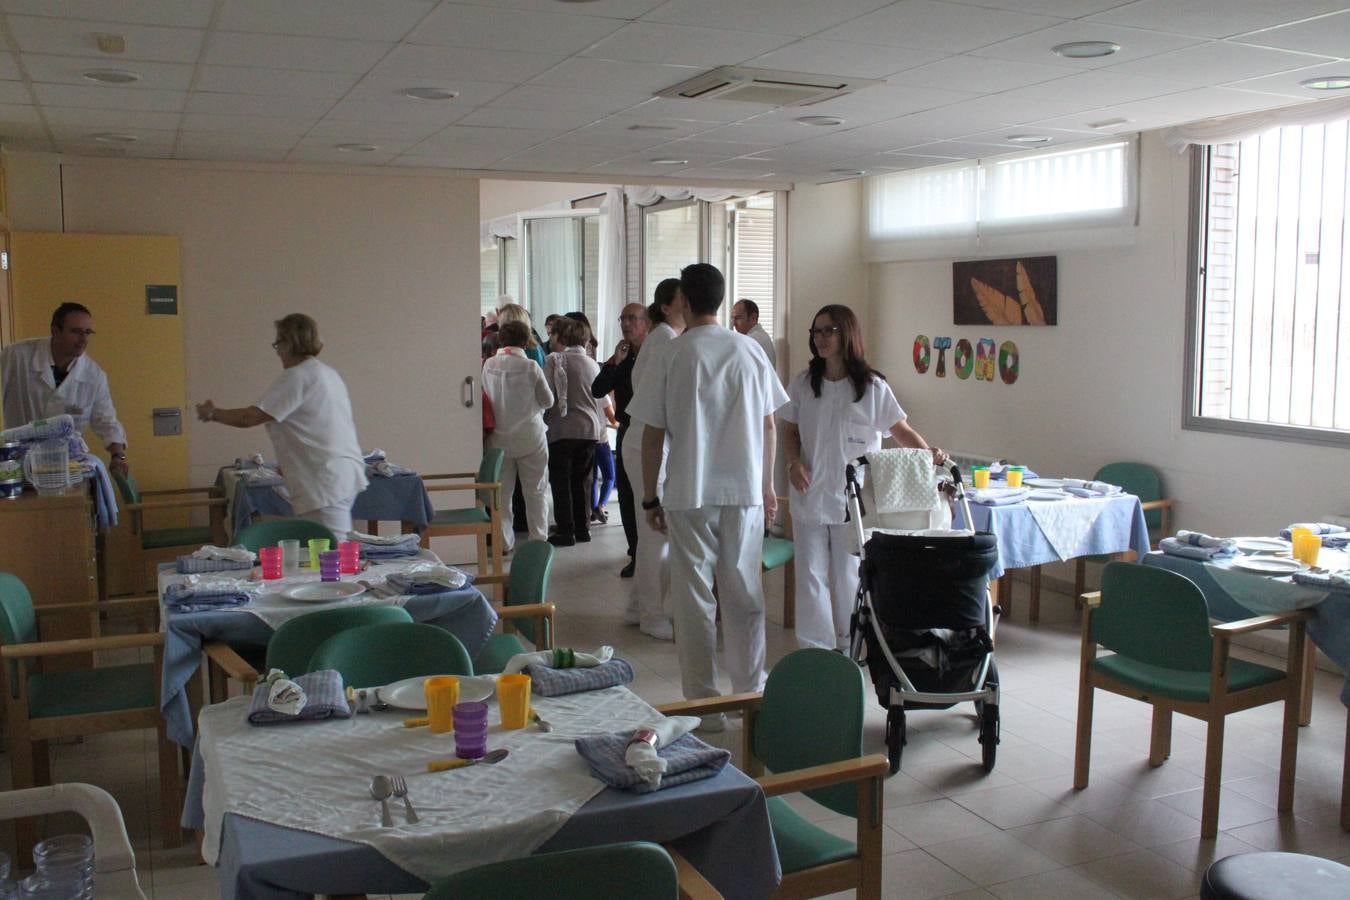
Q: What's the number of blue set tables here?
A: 5